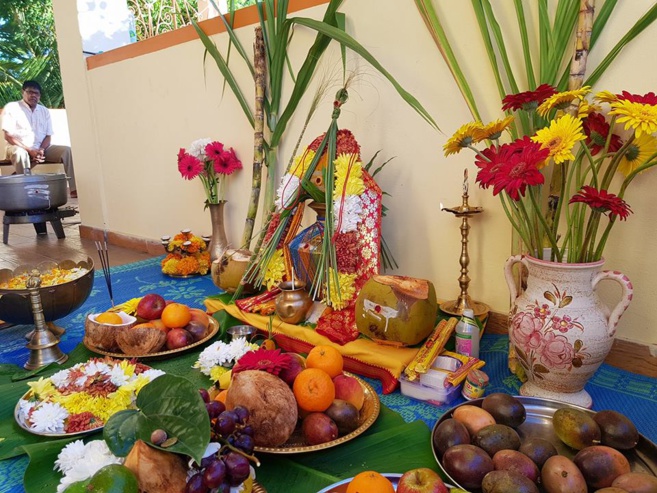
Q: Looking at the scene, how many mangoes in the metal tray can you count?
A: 14